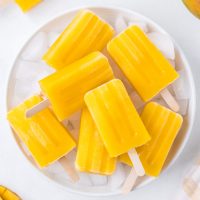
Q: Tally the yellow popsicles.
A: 7